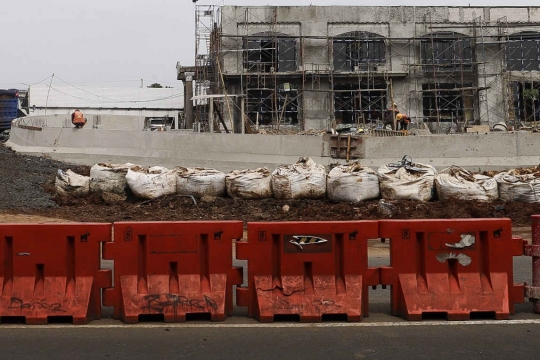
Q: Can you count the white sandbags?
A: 10